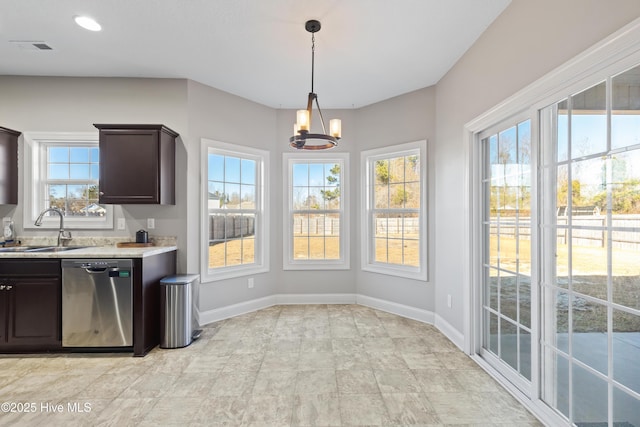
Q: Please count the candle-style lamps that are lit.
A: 3